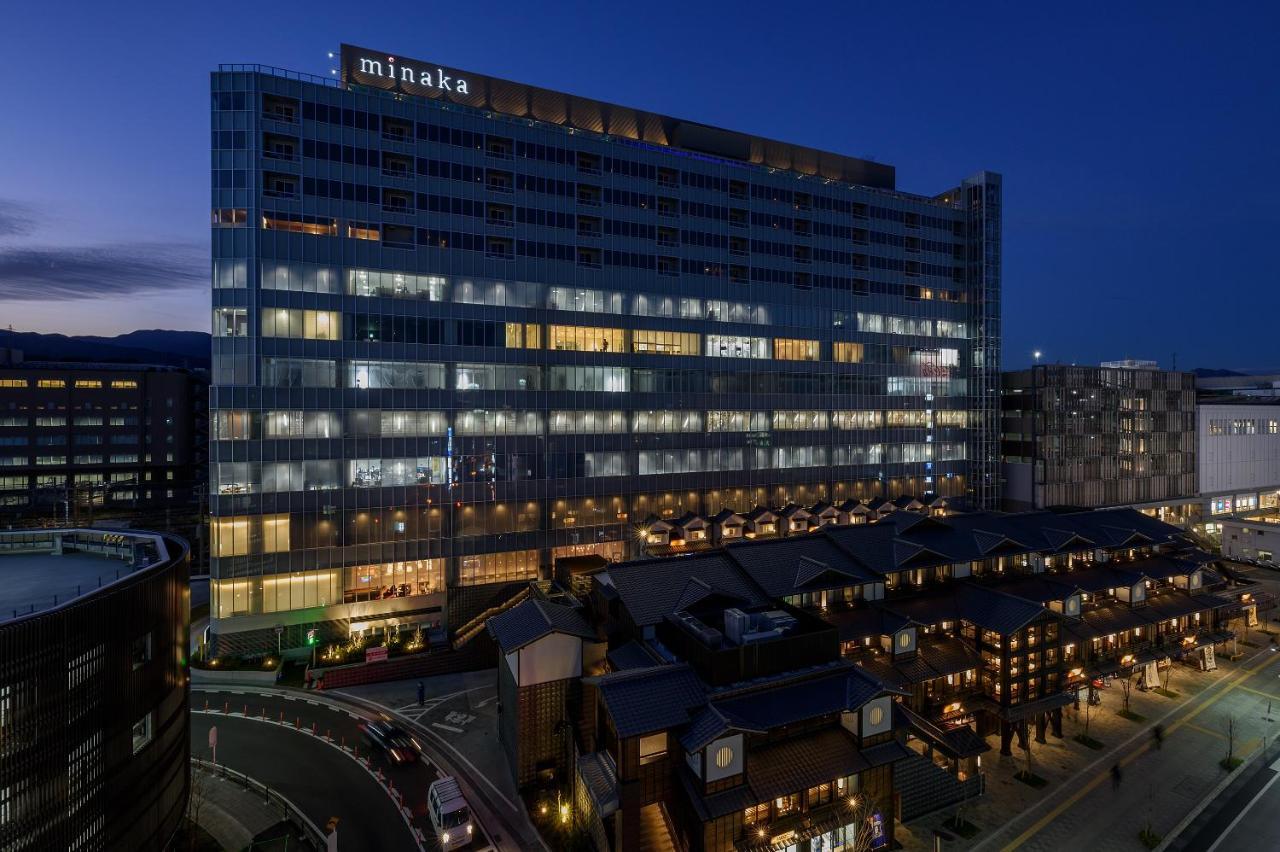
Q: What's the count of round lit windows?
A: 6